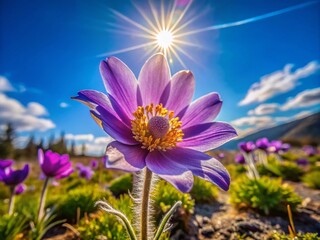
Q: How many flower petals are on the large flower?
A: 10